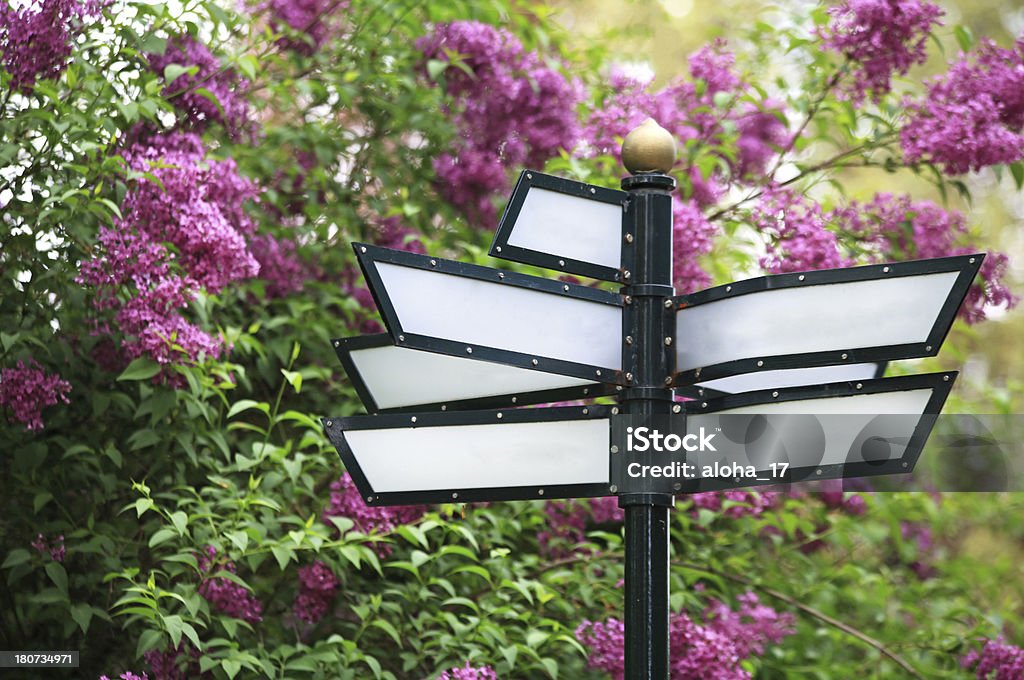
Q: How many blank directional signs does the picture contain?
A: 7